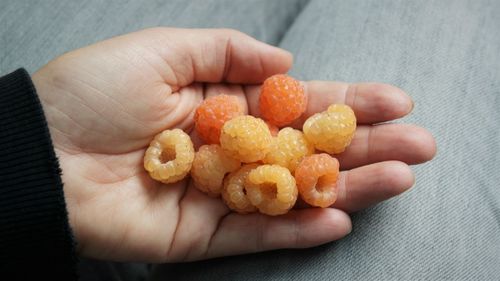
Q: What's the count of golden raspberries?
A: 7